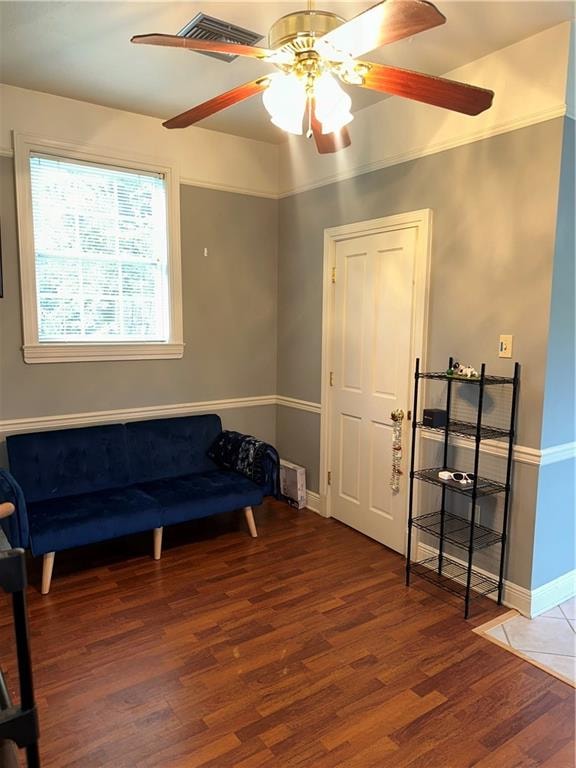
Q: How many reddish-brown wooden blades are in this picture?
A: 5